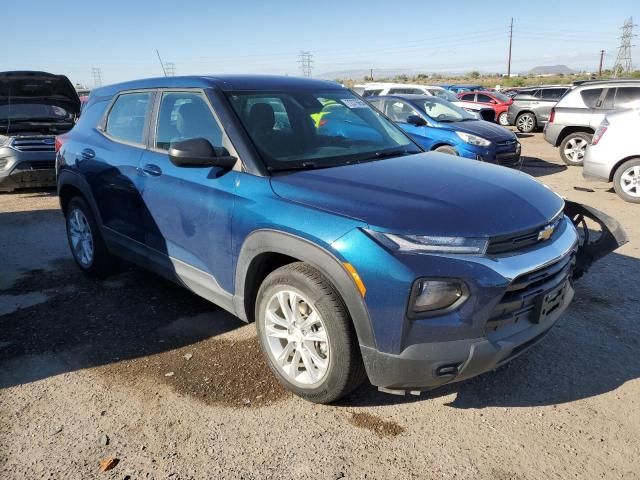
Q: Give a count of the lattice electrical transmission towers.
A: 4